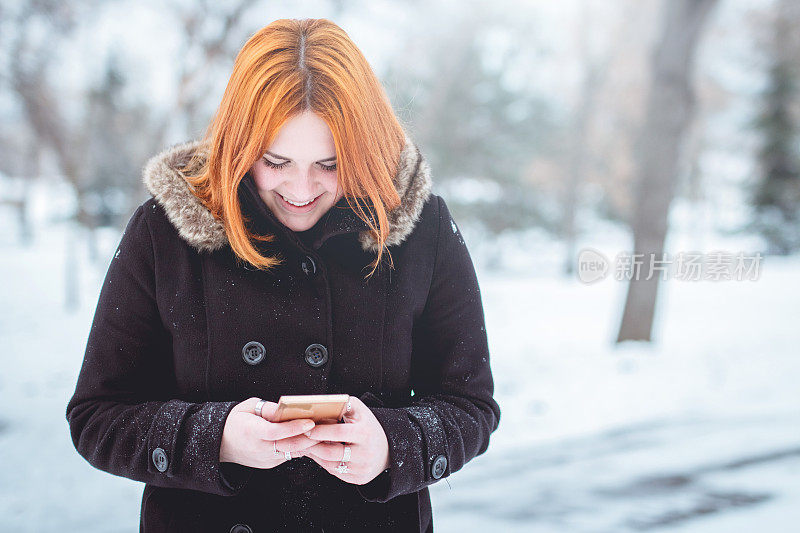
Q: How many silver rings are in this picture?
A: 6